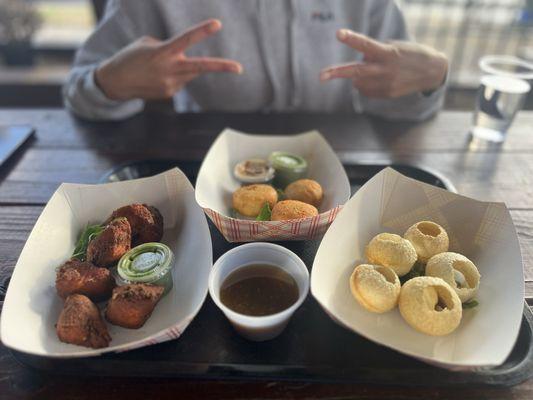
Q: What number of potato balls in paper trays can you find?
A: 3